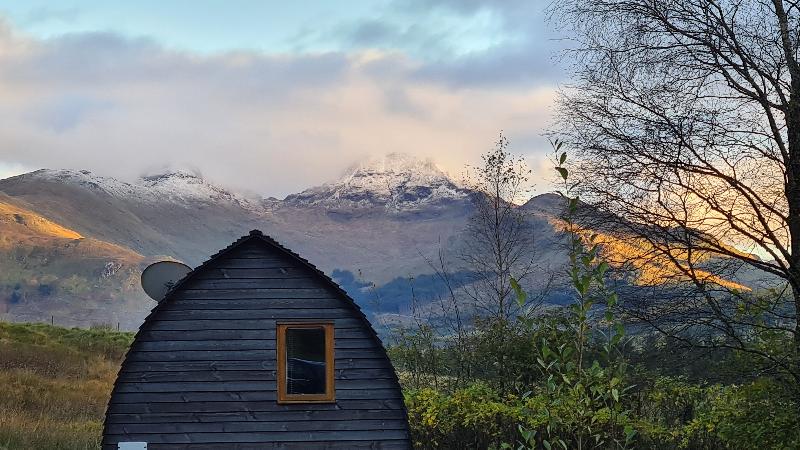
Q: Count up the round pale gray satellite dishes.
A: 1